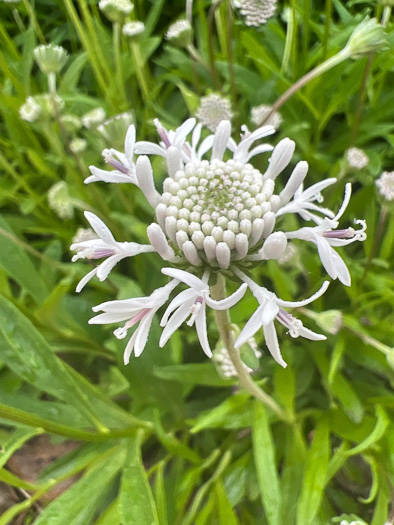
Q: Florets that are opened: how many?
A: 10